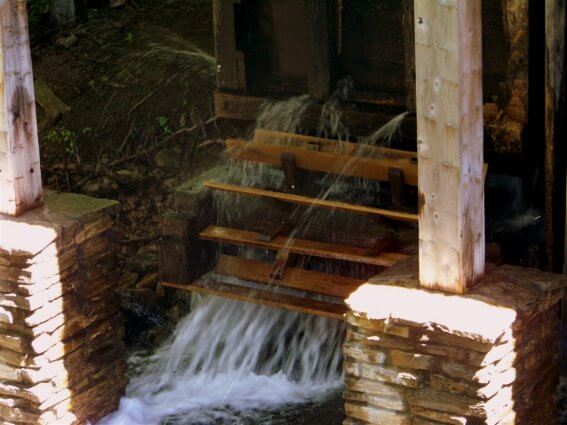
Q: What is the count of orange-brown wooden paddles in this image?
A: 6